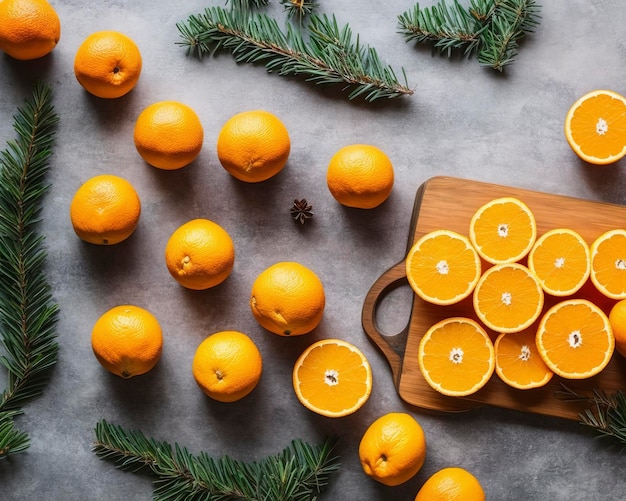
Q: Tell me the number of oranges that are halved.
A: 10